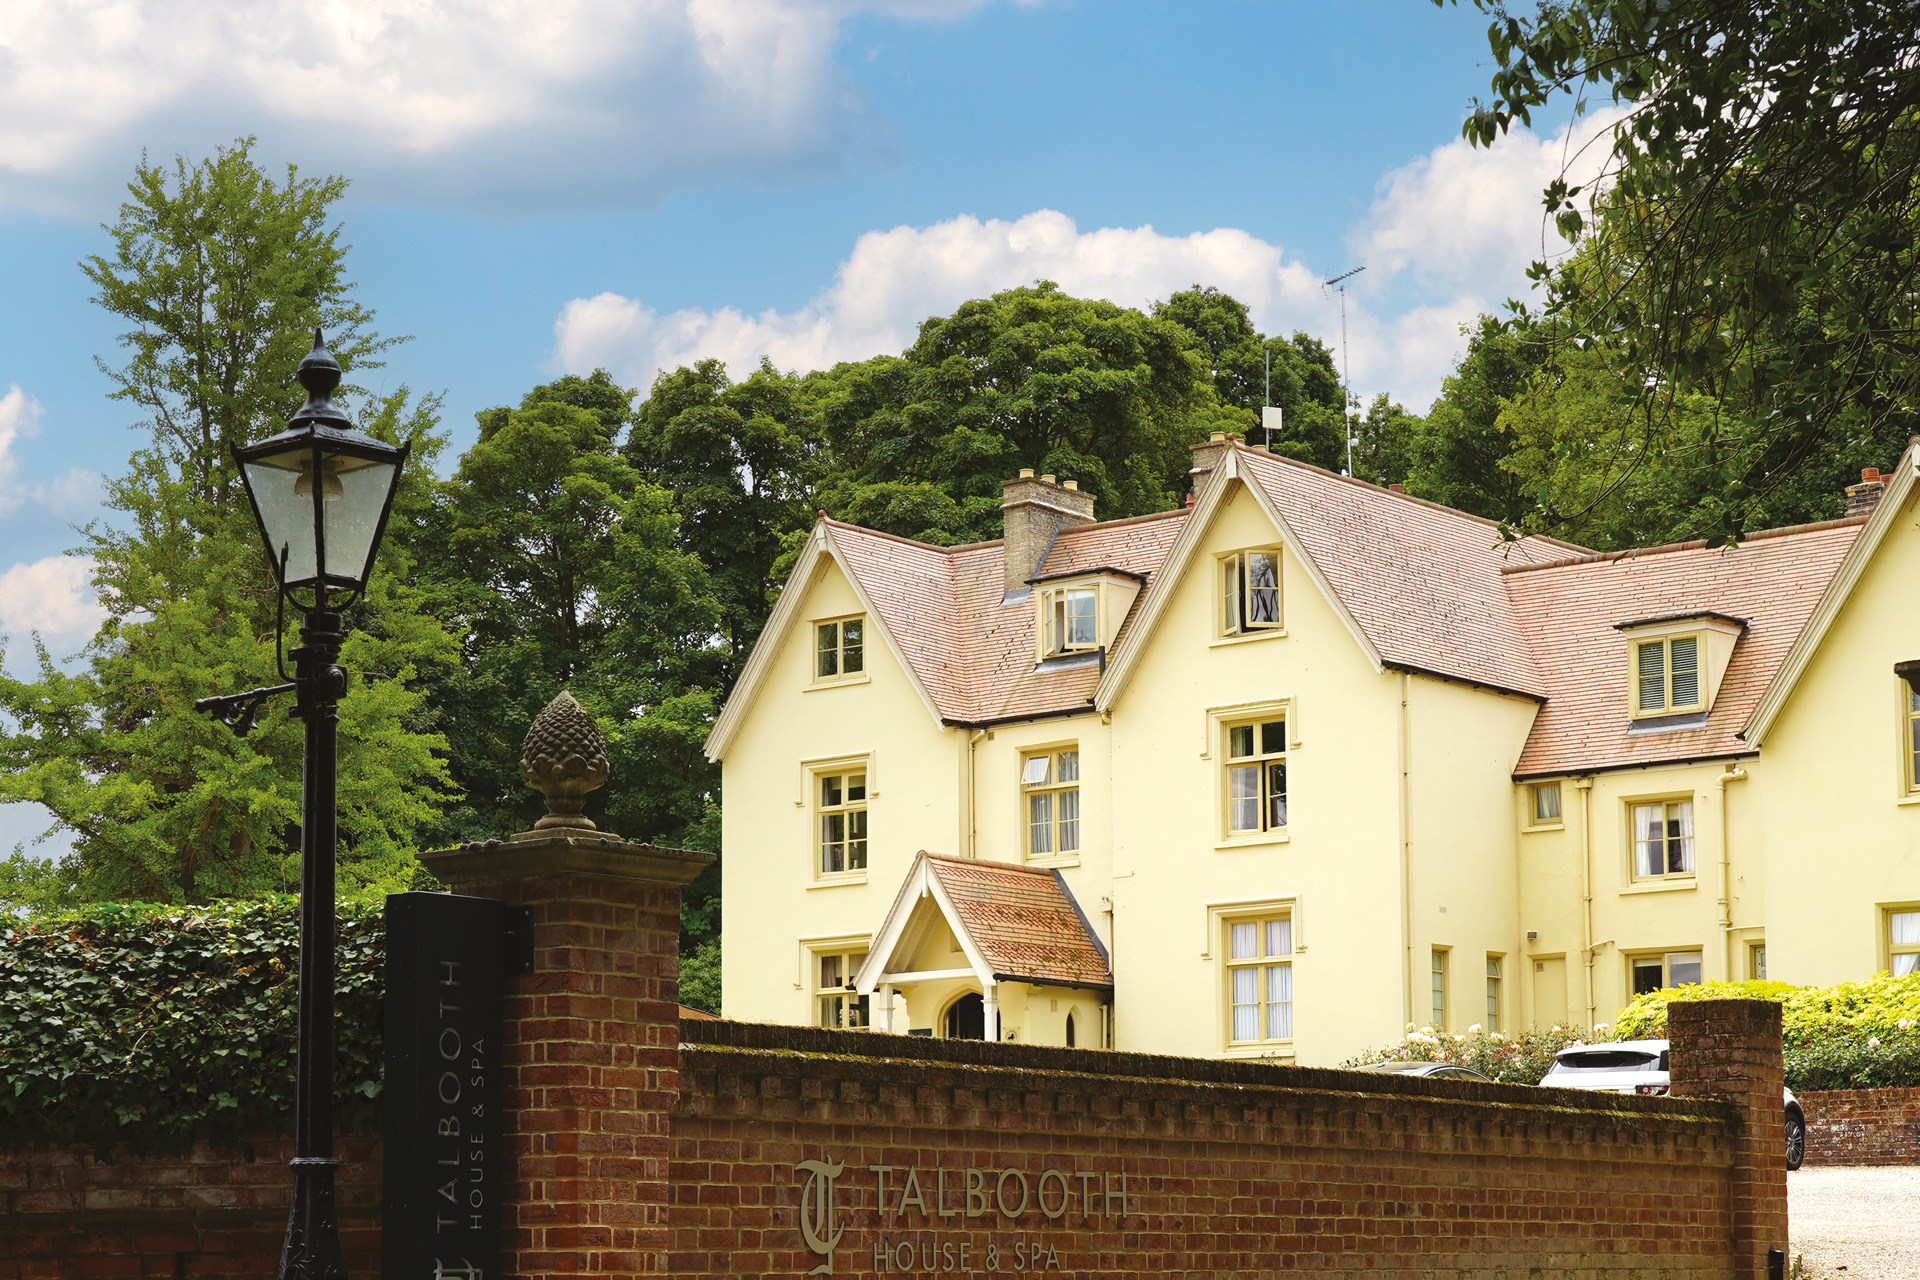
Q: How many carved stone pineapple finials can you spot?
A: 1